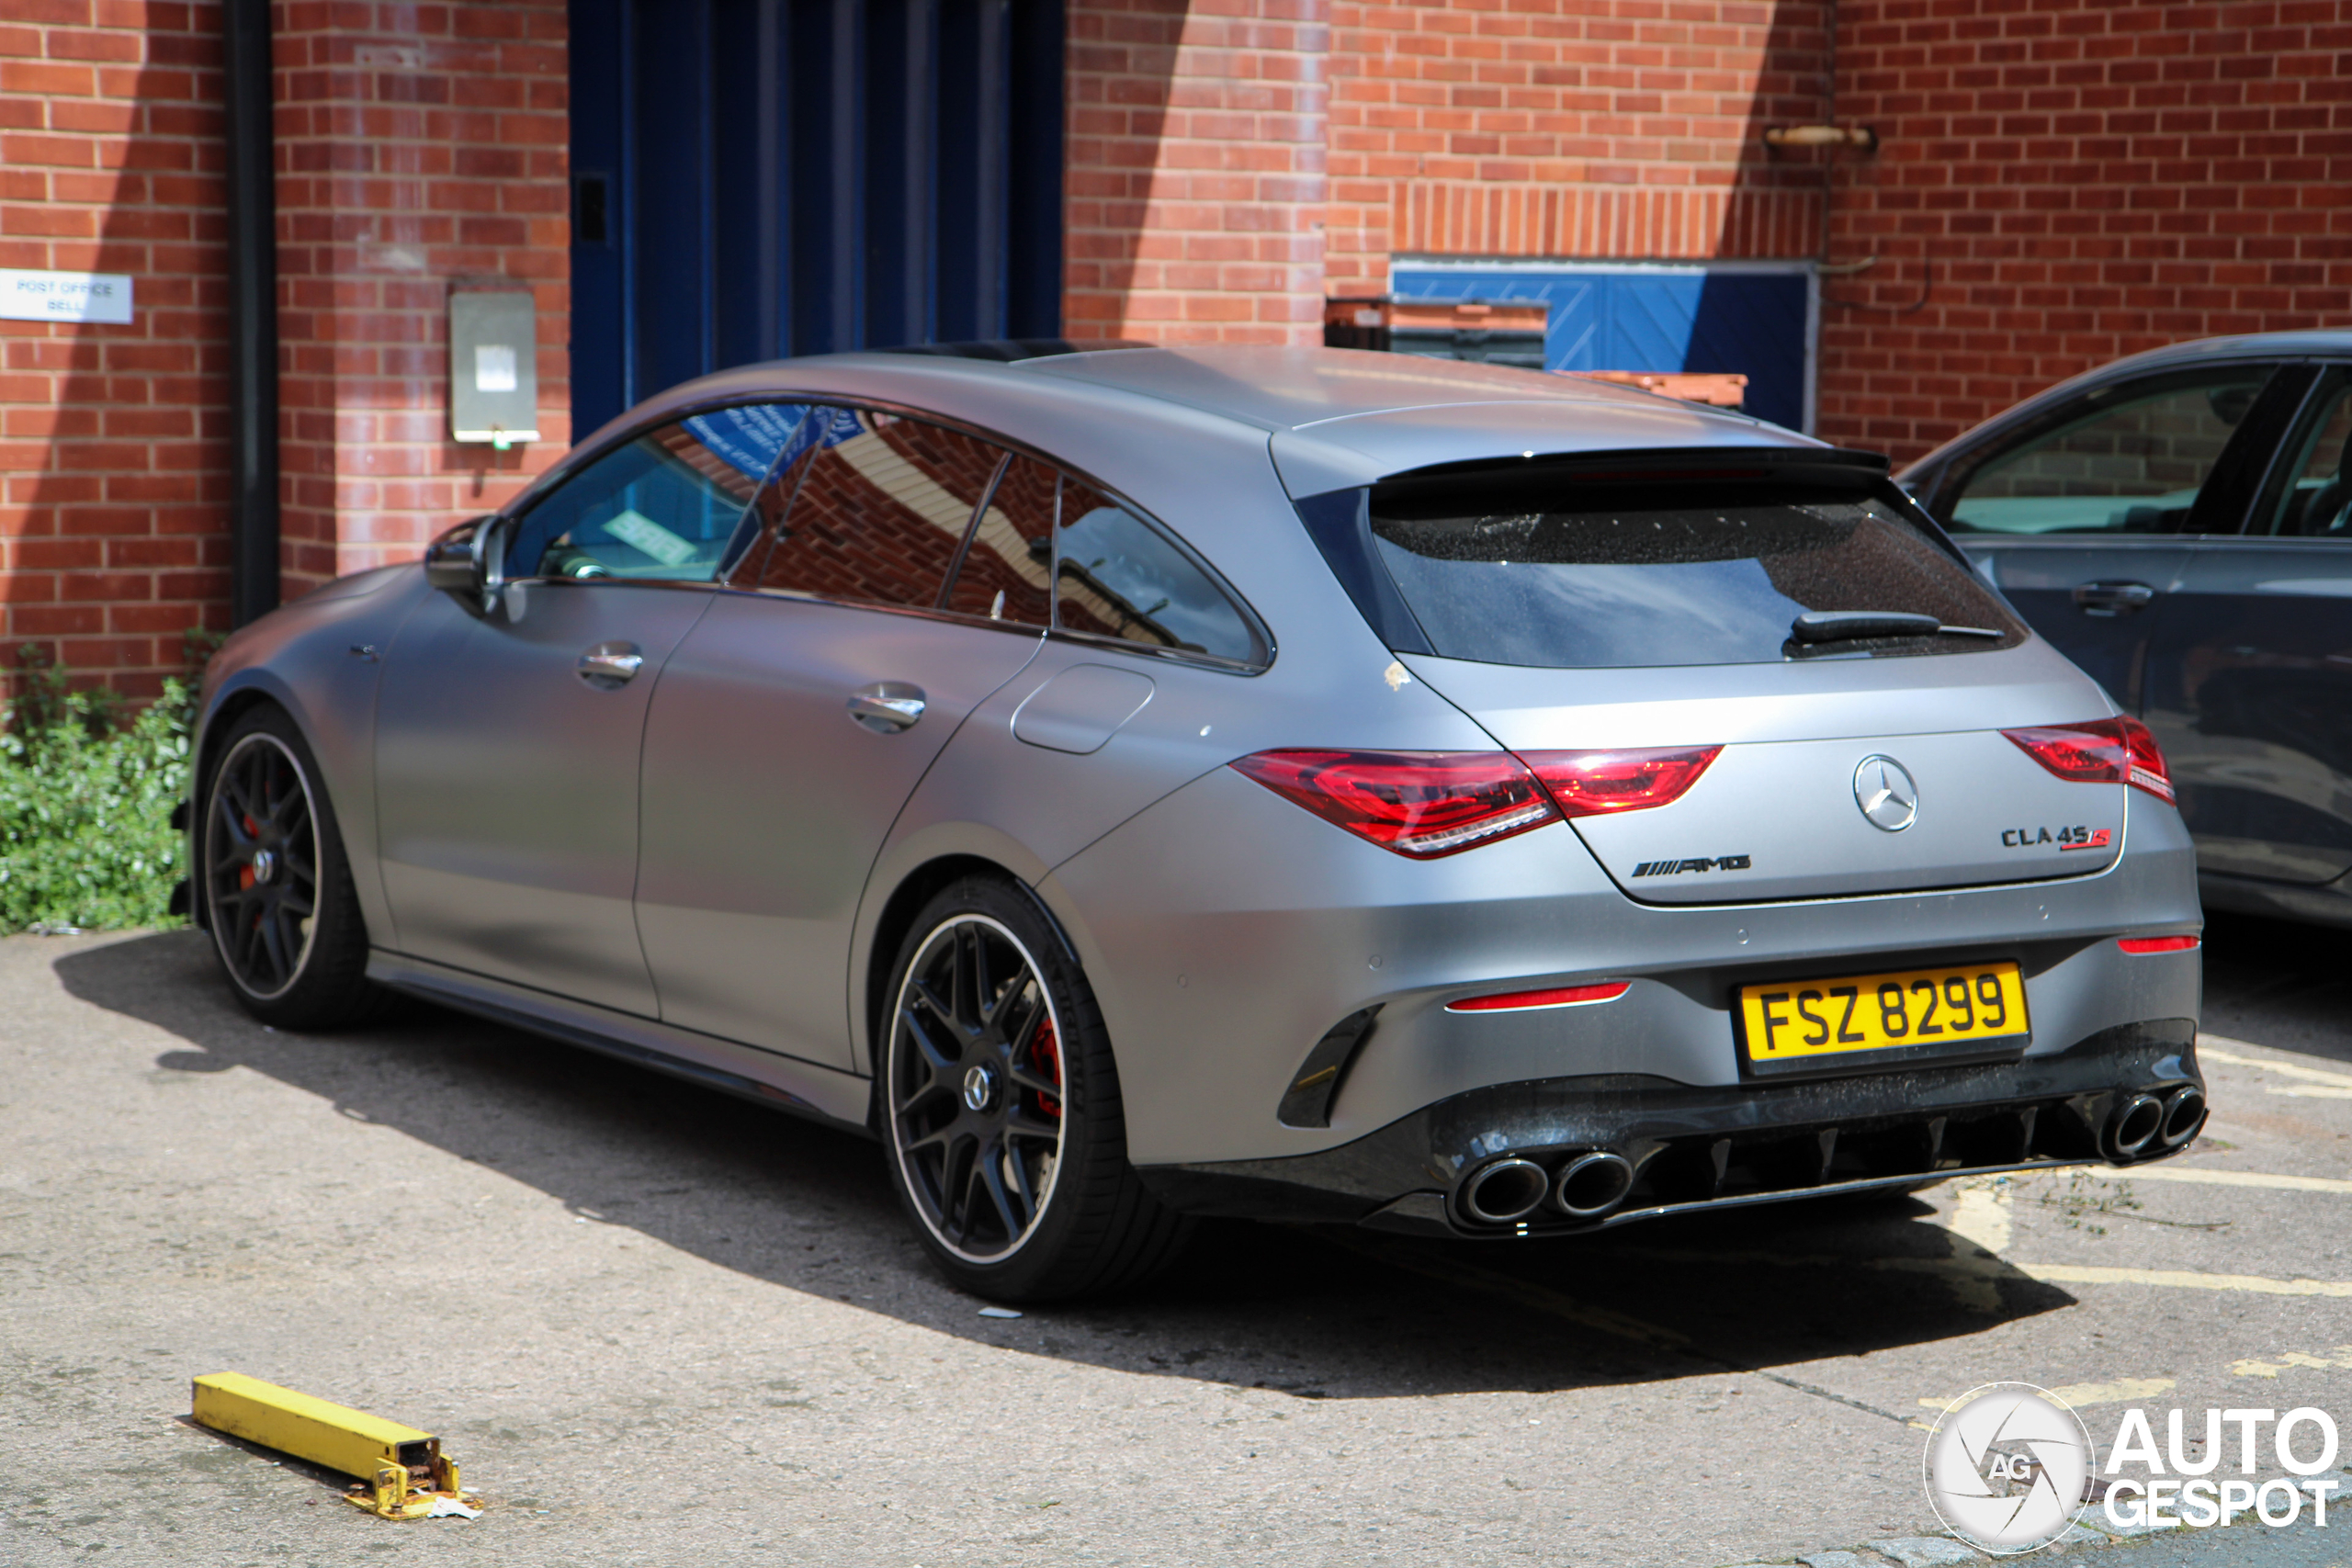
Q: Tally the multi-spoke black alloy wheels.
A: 2